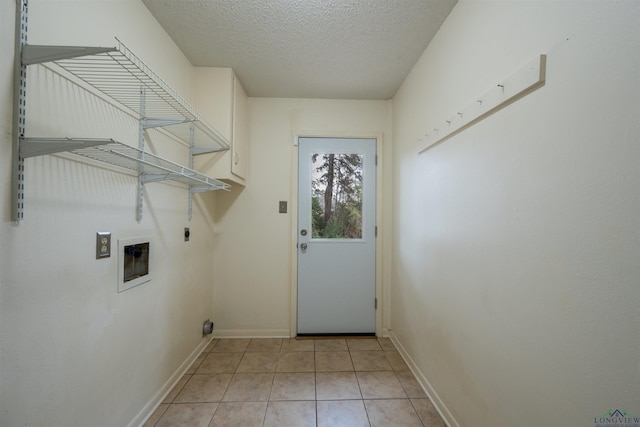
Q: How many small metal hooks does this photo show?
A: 7